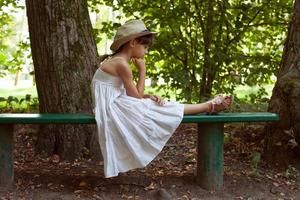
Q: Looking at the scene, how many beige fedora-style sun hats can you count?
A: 1